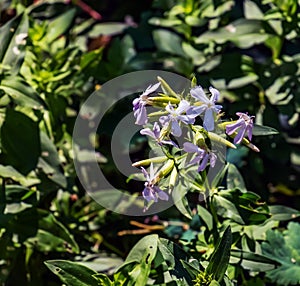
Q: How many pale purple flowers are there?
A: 7